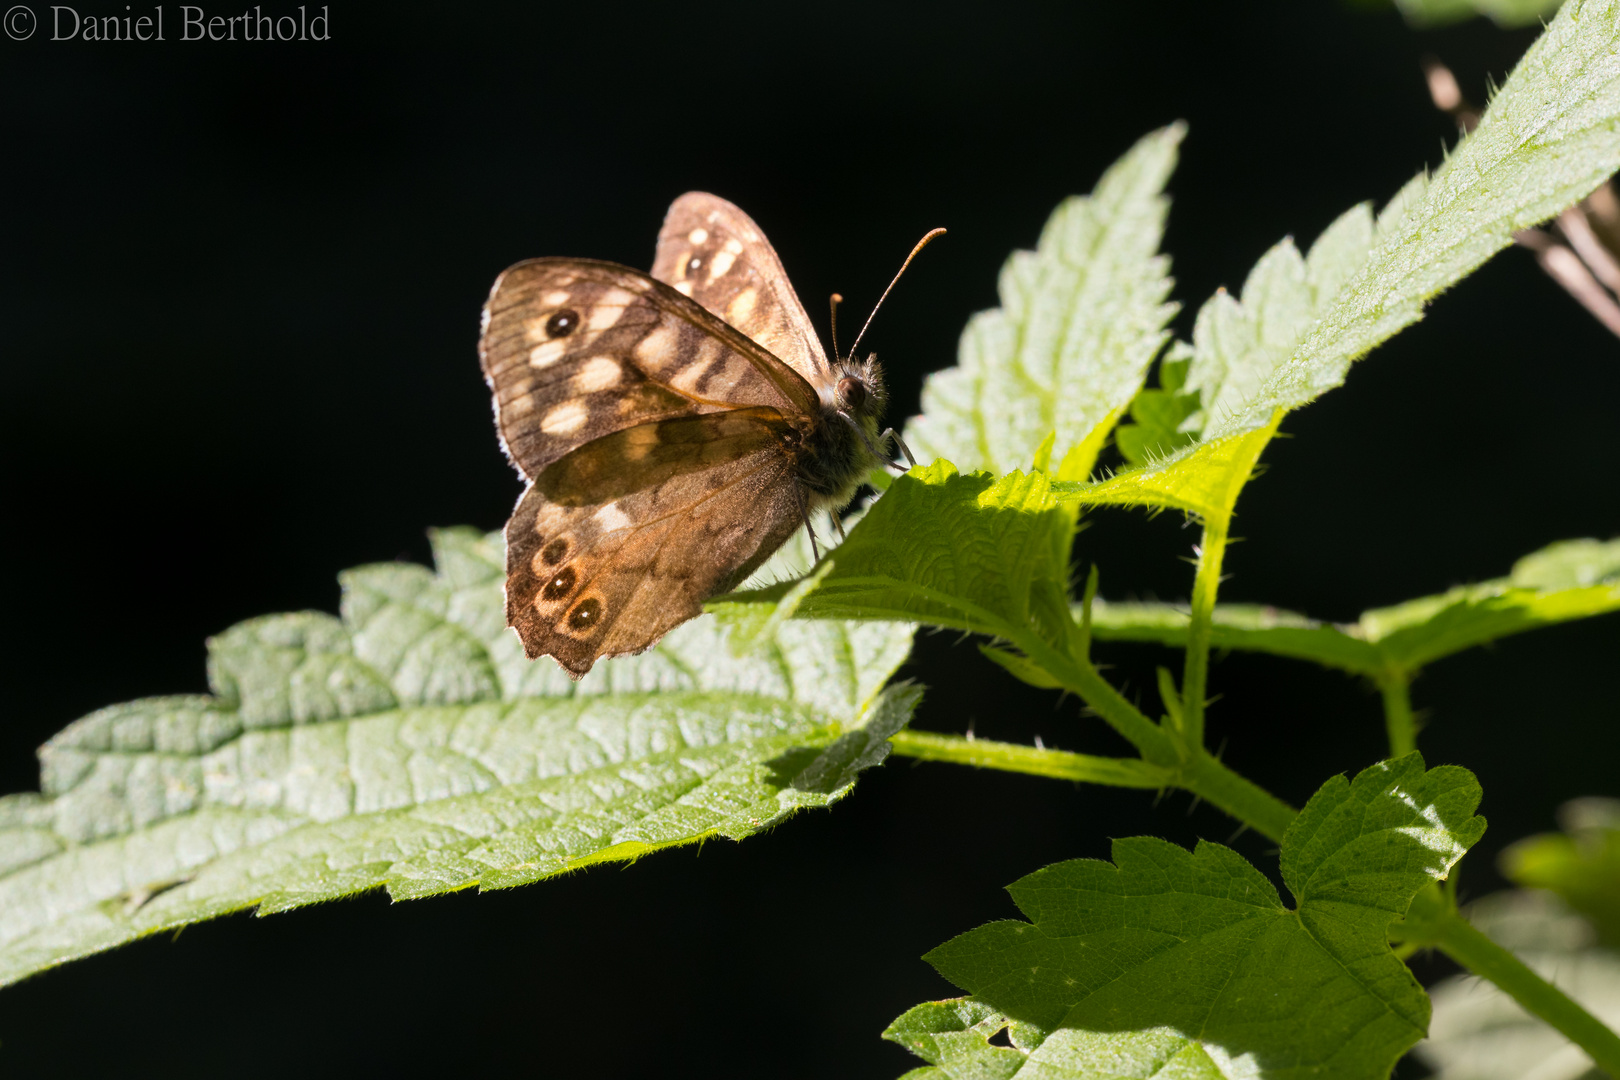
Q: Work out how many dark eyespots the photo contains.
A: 5